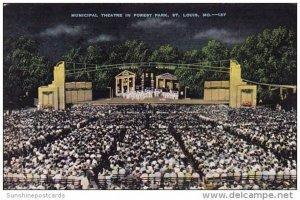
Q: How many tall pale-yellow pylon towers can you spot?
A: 2